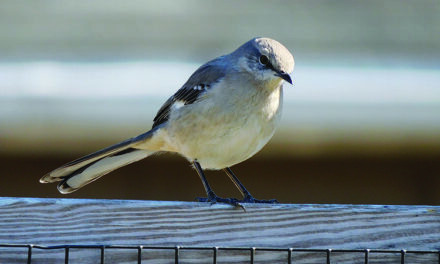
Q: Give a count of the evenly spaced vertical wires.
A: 11